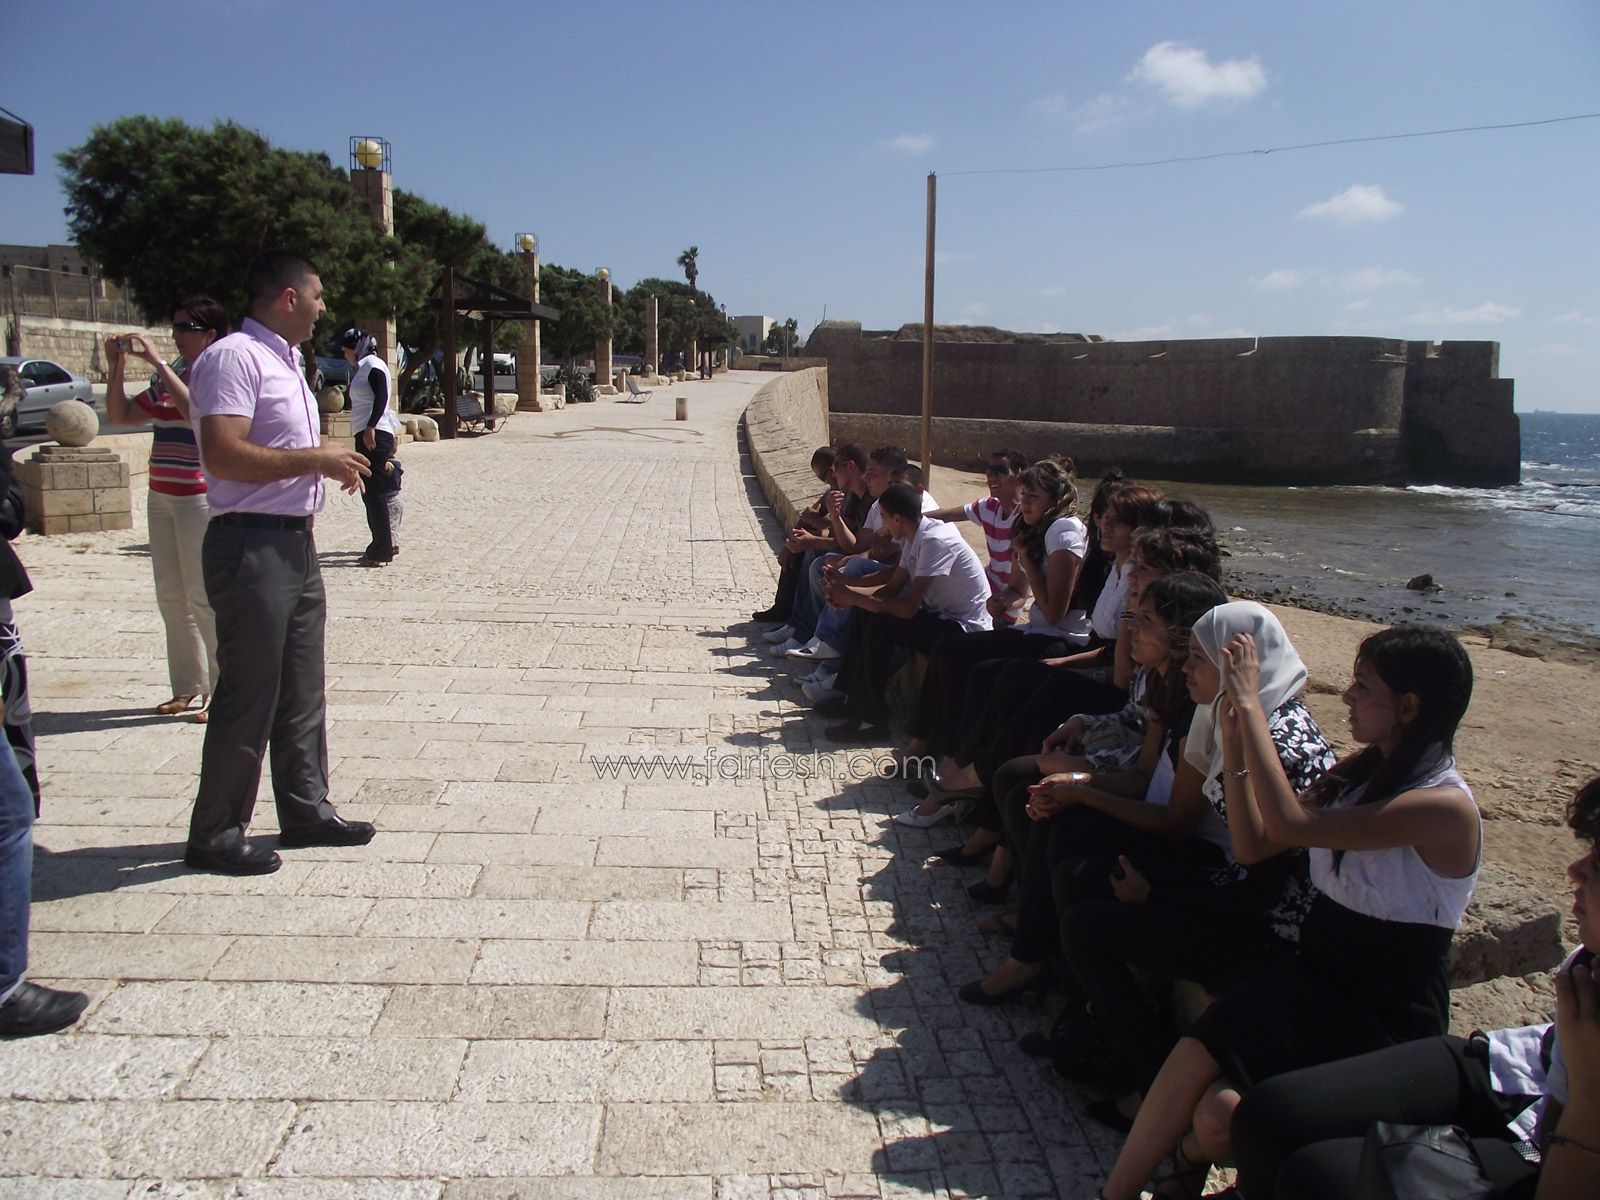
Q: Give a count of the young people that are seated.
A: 15